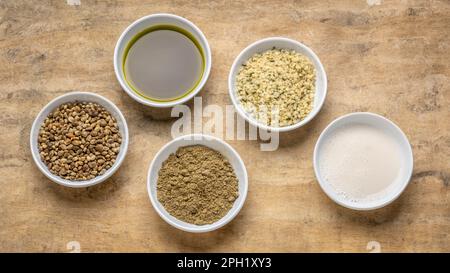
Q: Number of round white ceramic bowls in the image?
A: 5